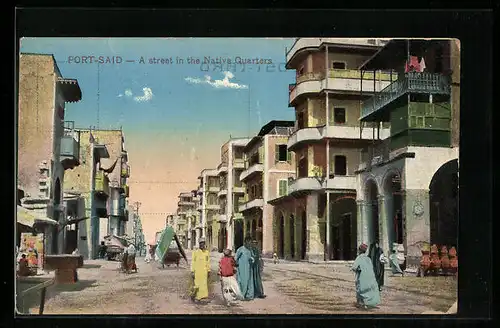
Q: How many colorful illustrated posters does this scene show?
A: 1